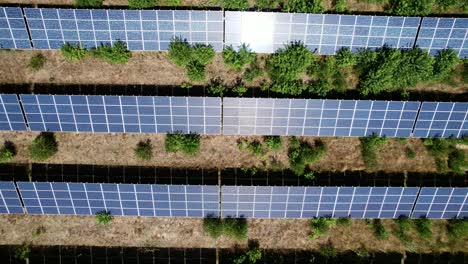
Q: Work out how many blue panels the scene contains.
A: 12